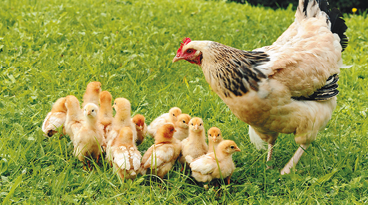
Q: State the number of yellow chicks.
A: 14